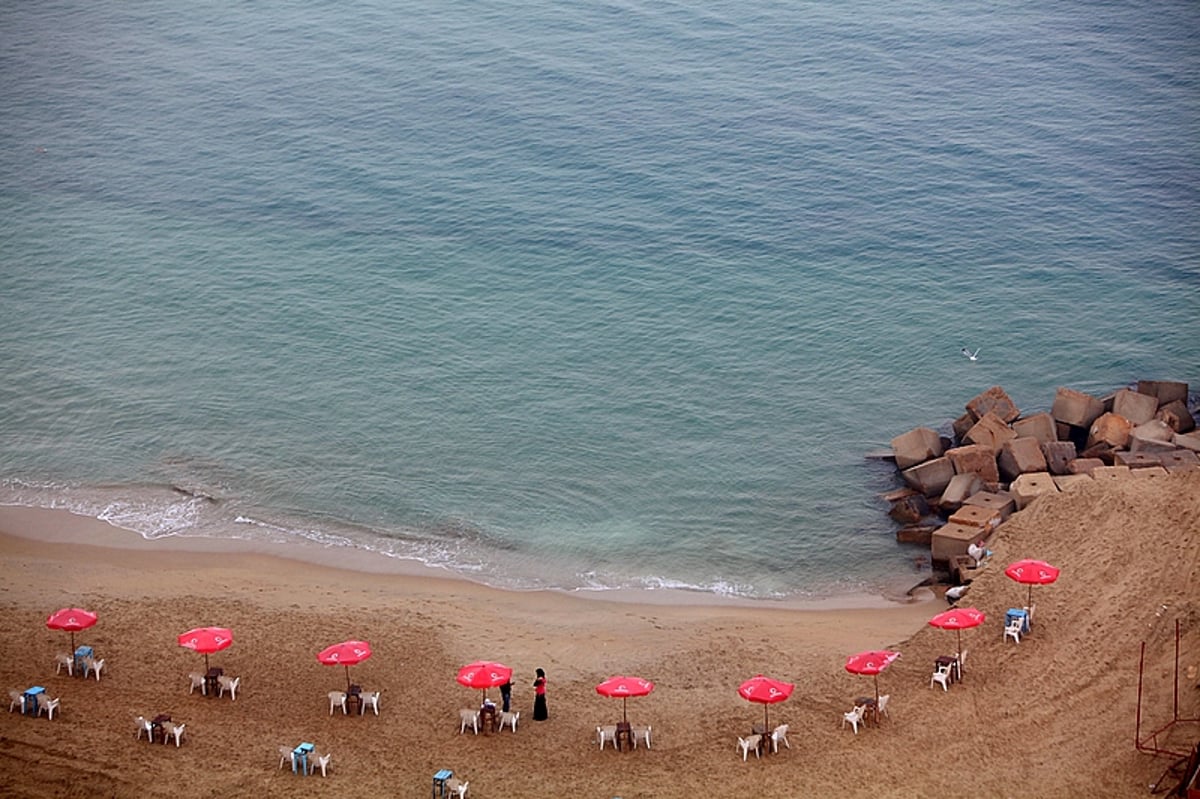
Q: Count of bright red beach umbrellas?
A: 9